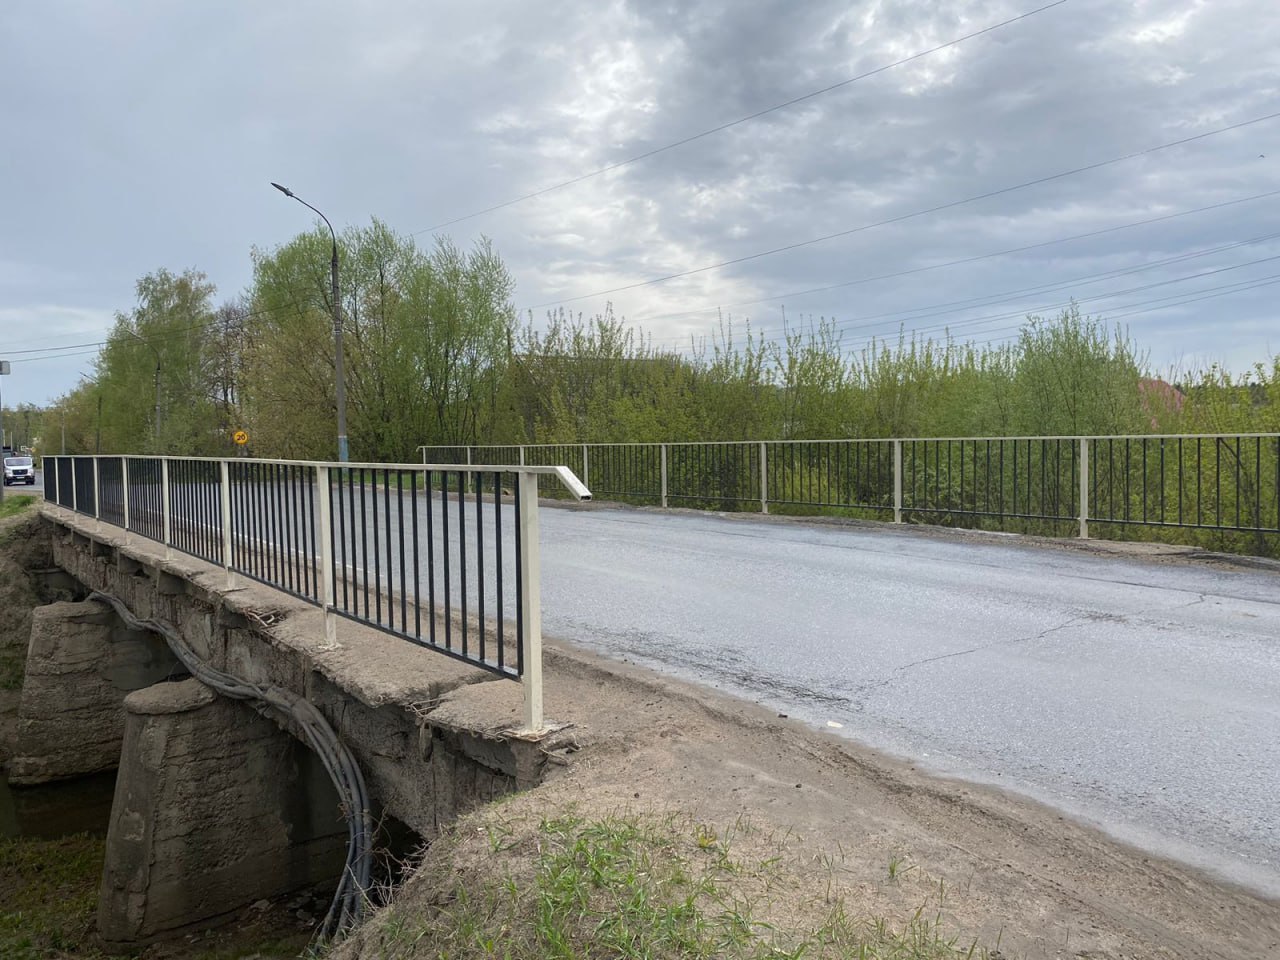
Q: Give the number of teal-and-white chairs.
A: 0